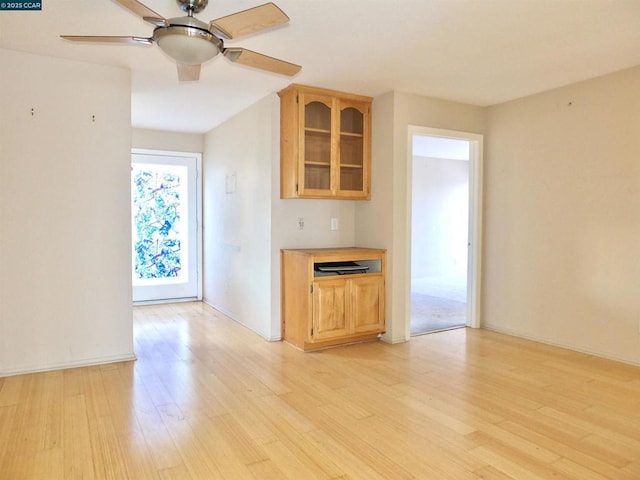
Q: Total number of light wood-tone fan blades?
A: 5